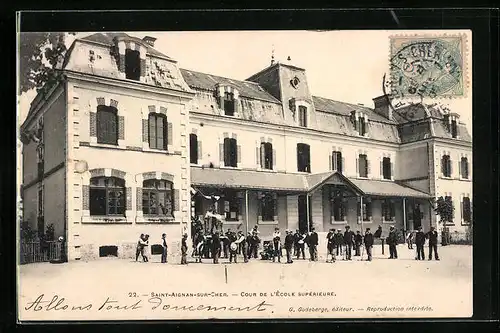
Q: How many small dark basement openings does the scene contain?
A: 2